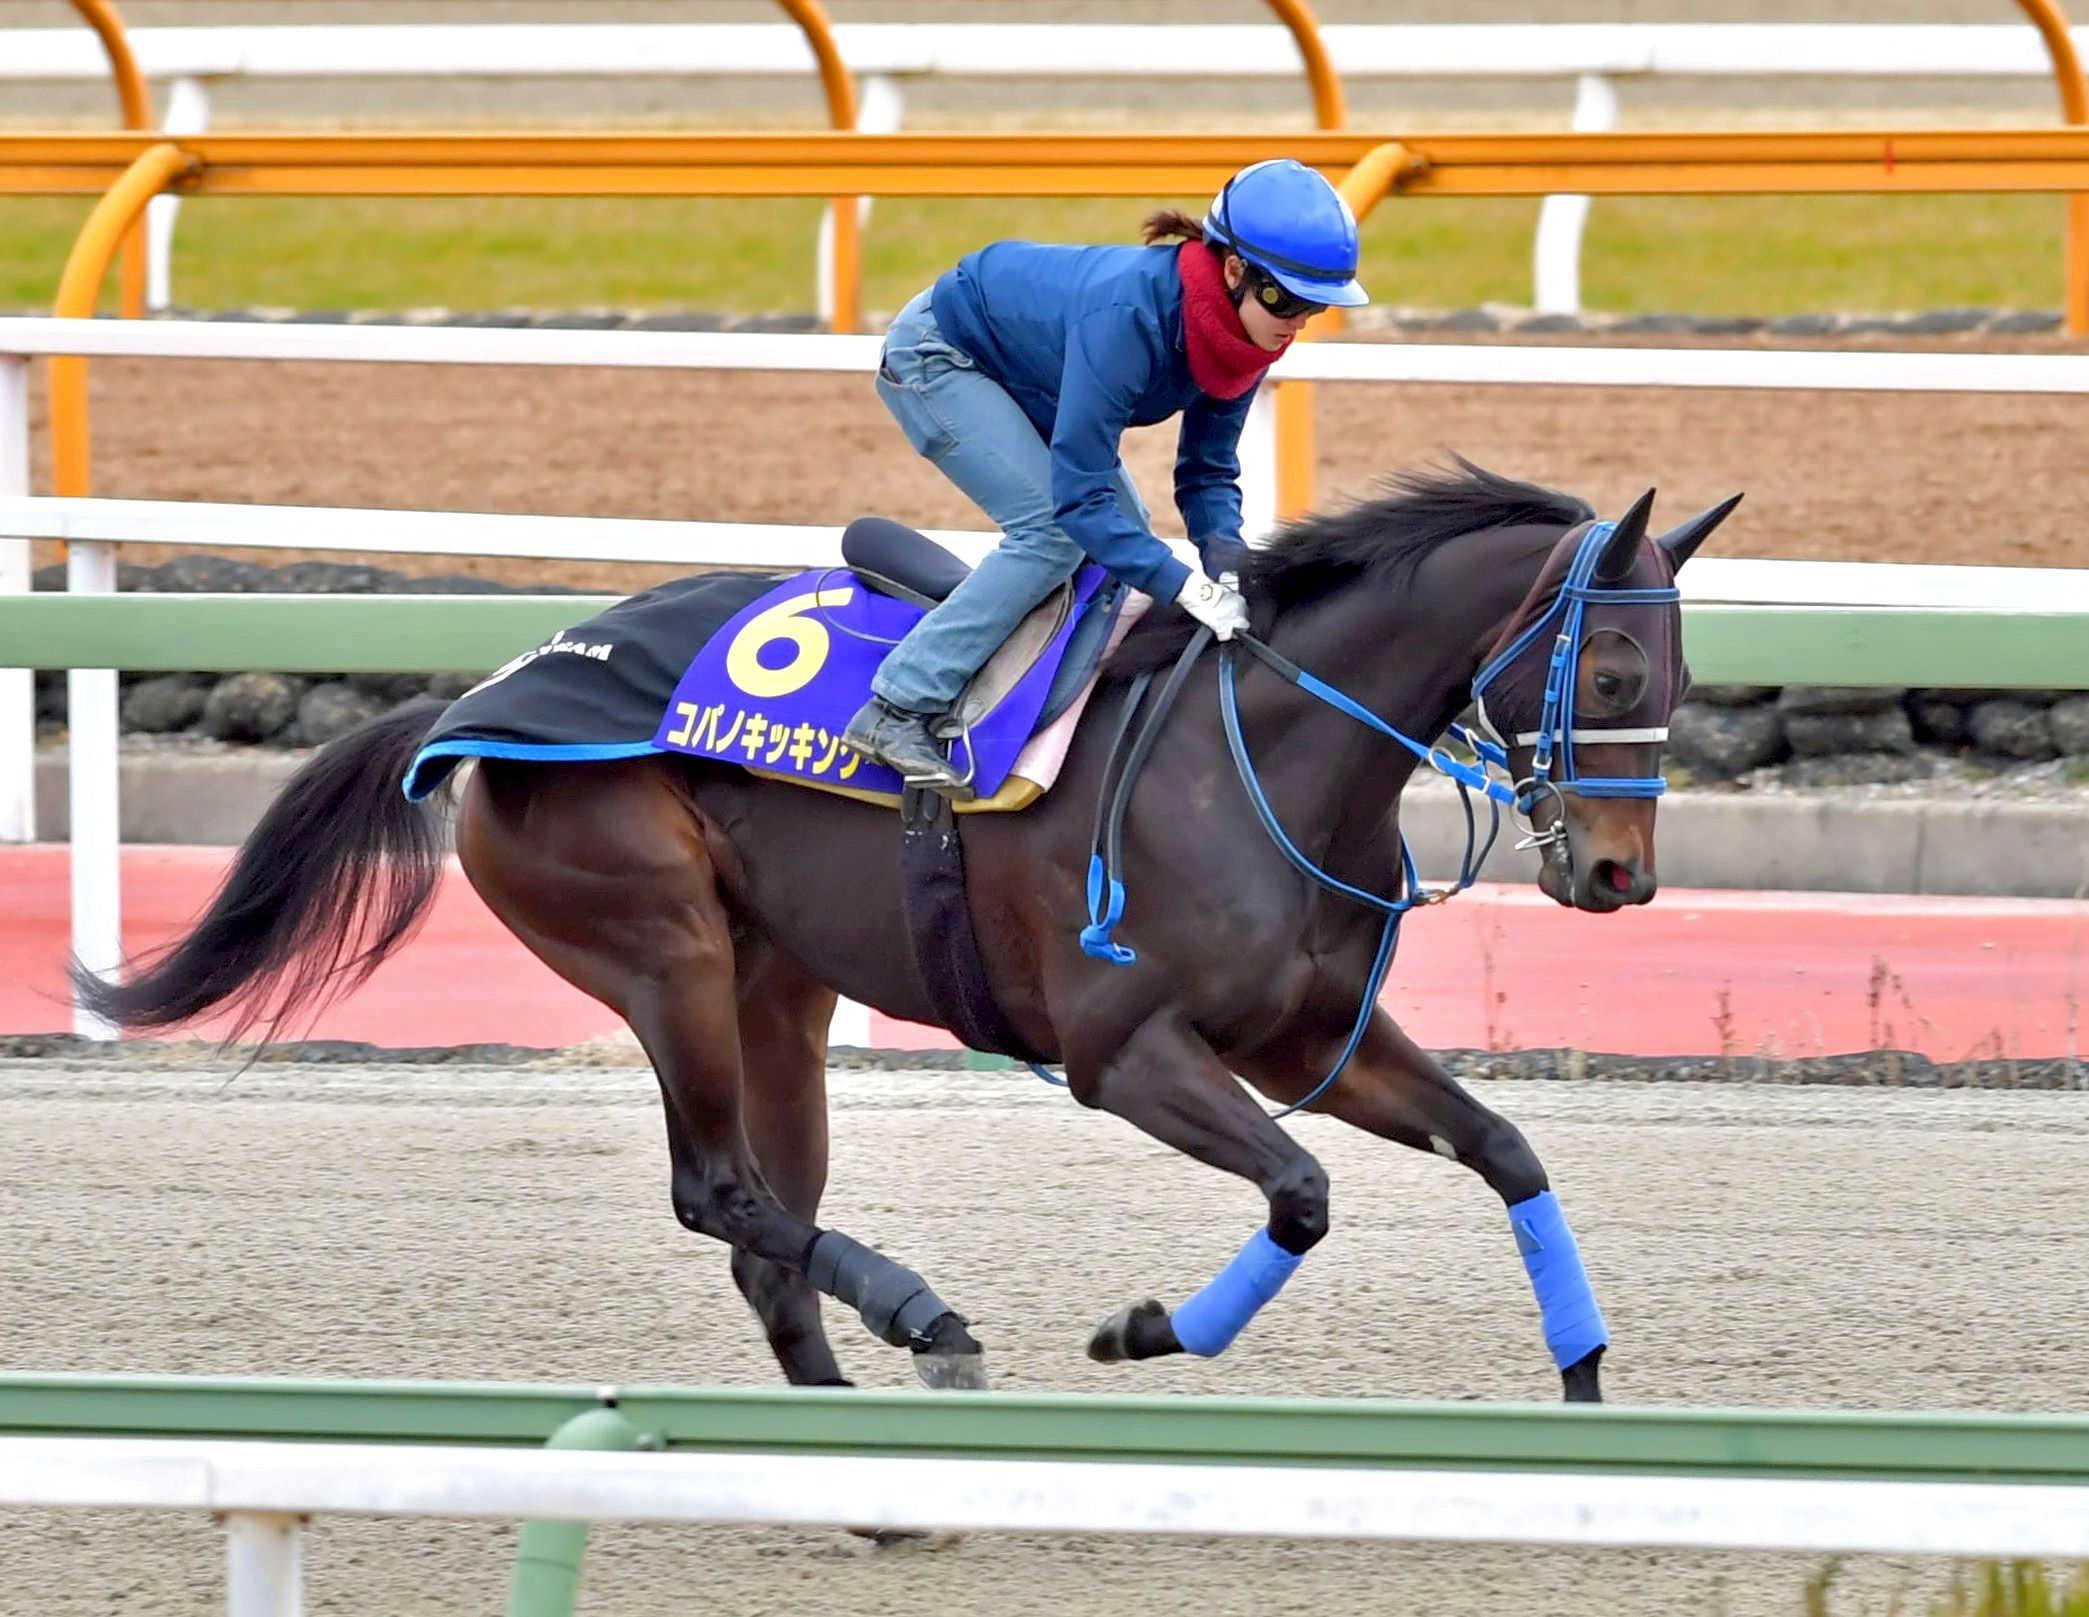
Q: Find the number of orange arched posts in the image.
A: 6